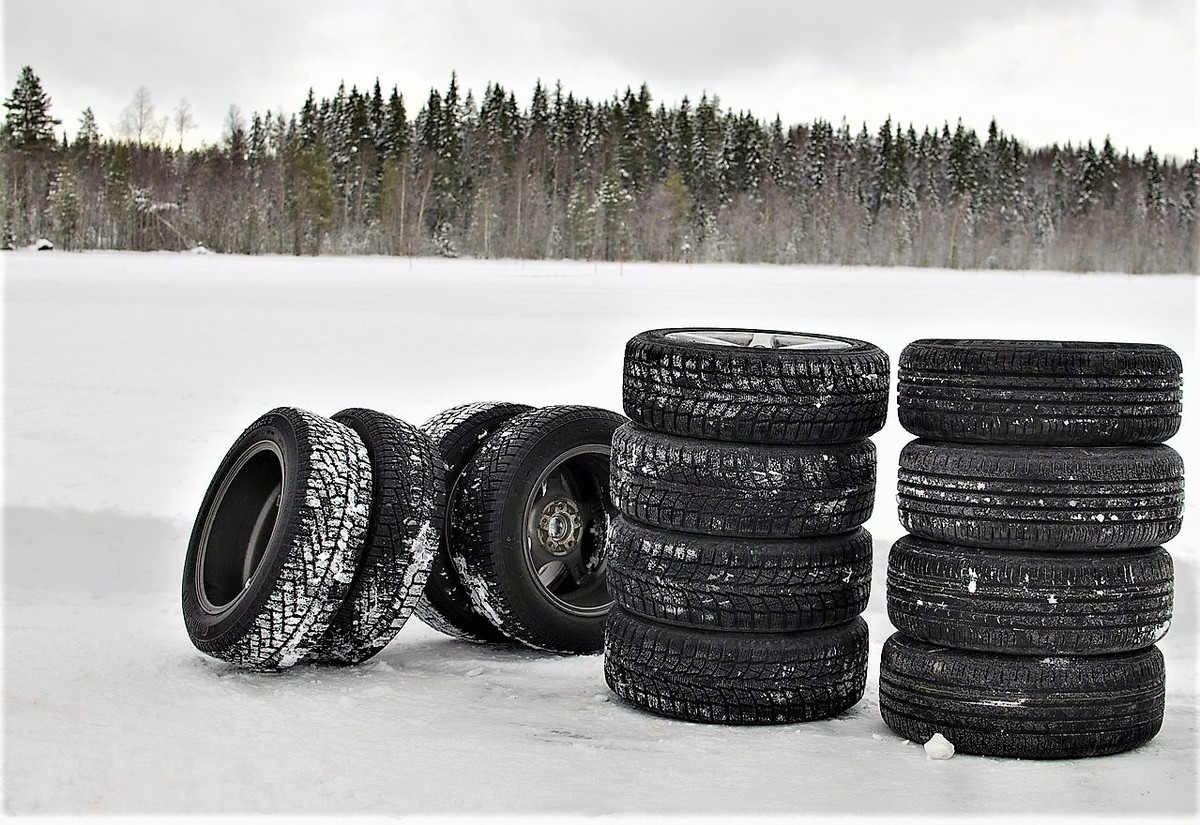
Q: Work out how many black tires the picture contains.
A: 12